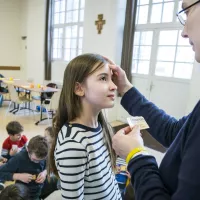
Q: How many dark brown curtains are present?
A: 2